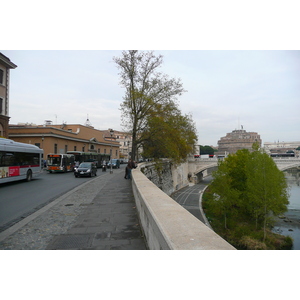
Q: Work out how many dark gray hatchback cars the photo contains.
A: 1